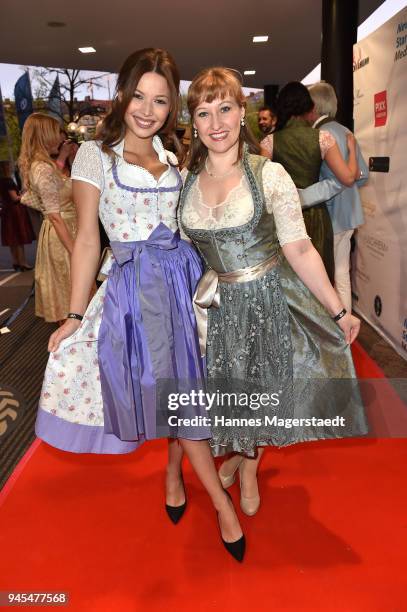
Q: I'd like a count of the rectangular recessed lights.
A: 3